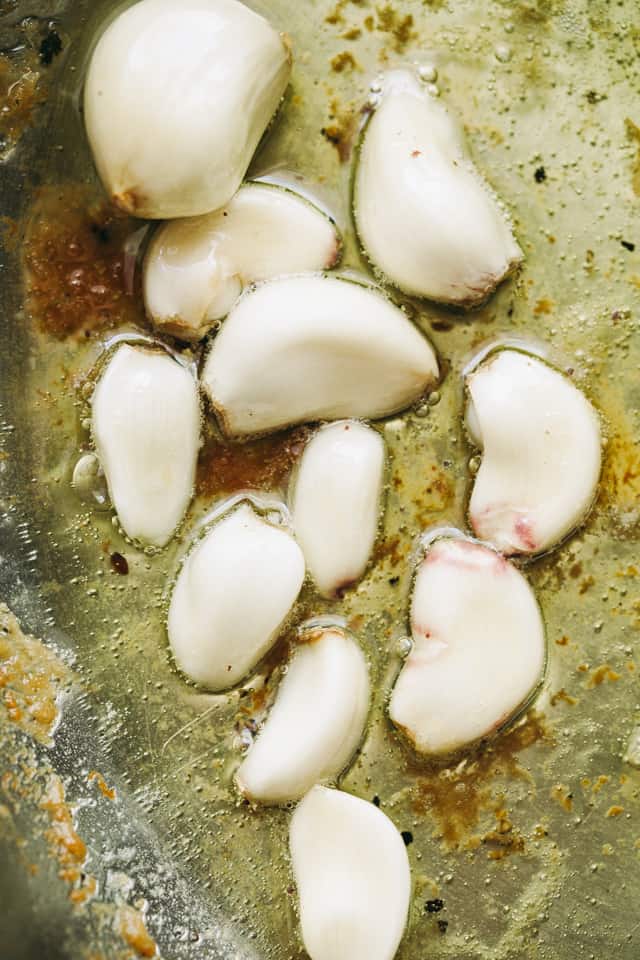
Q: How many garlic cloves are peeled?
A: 11